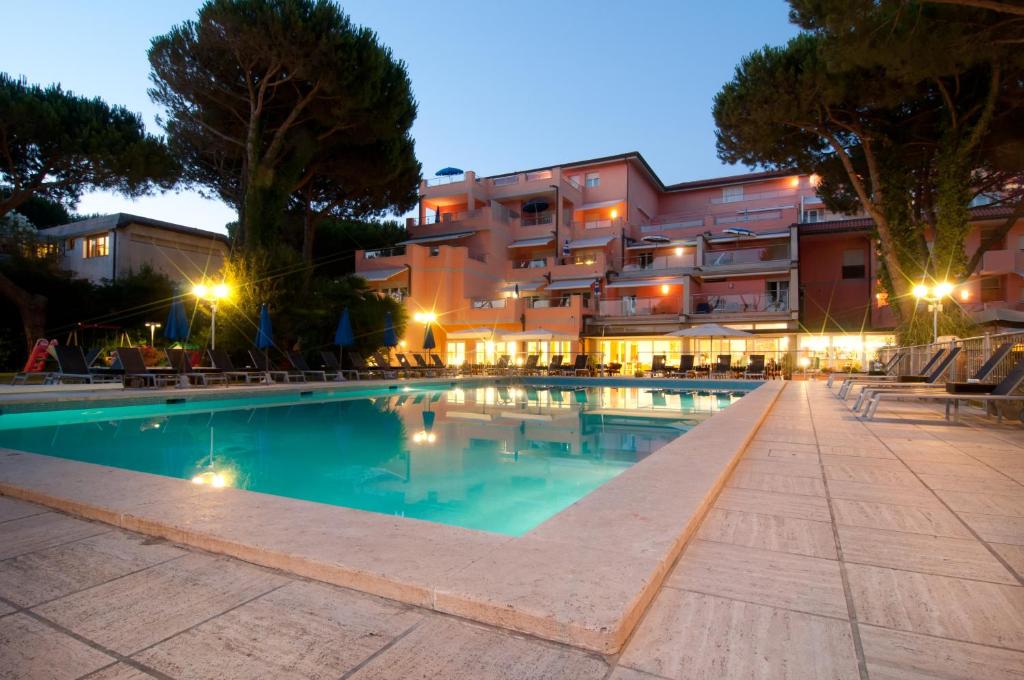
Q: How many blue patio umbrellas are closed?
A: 5